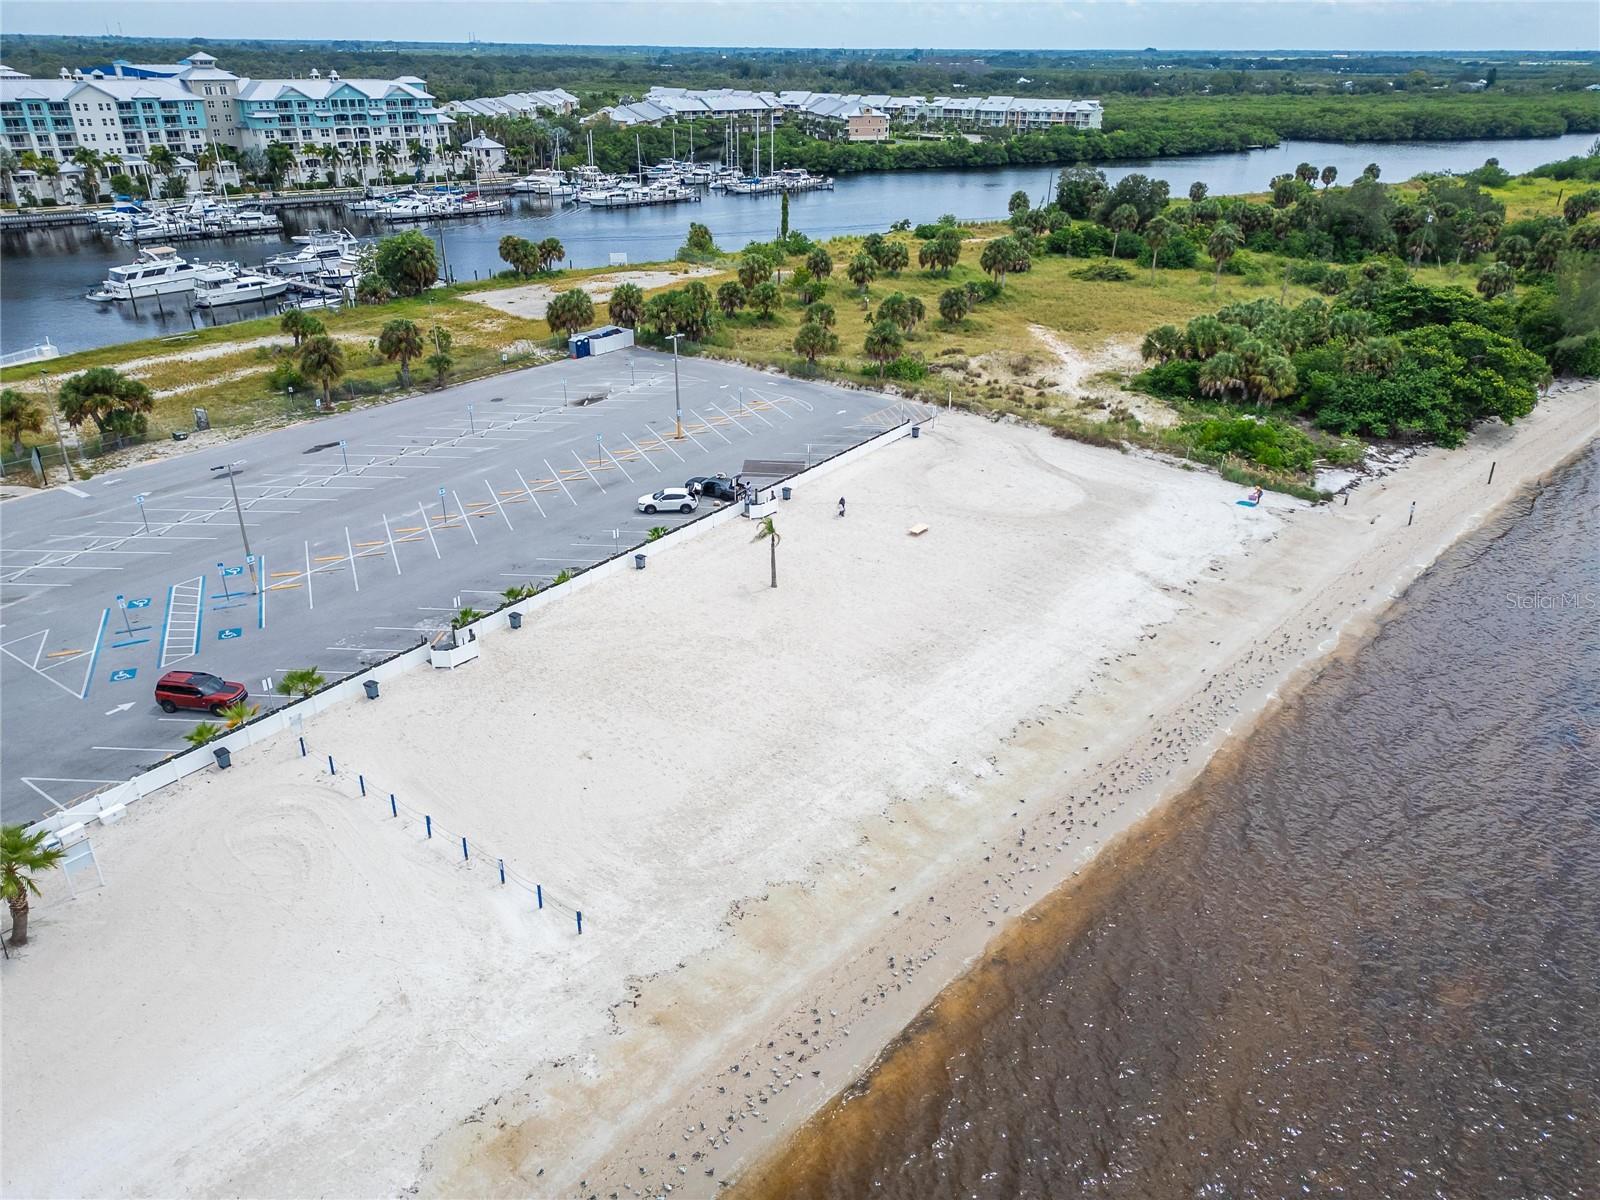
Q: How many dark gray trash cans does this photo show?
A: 6